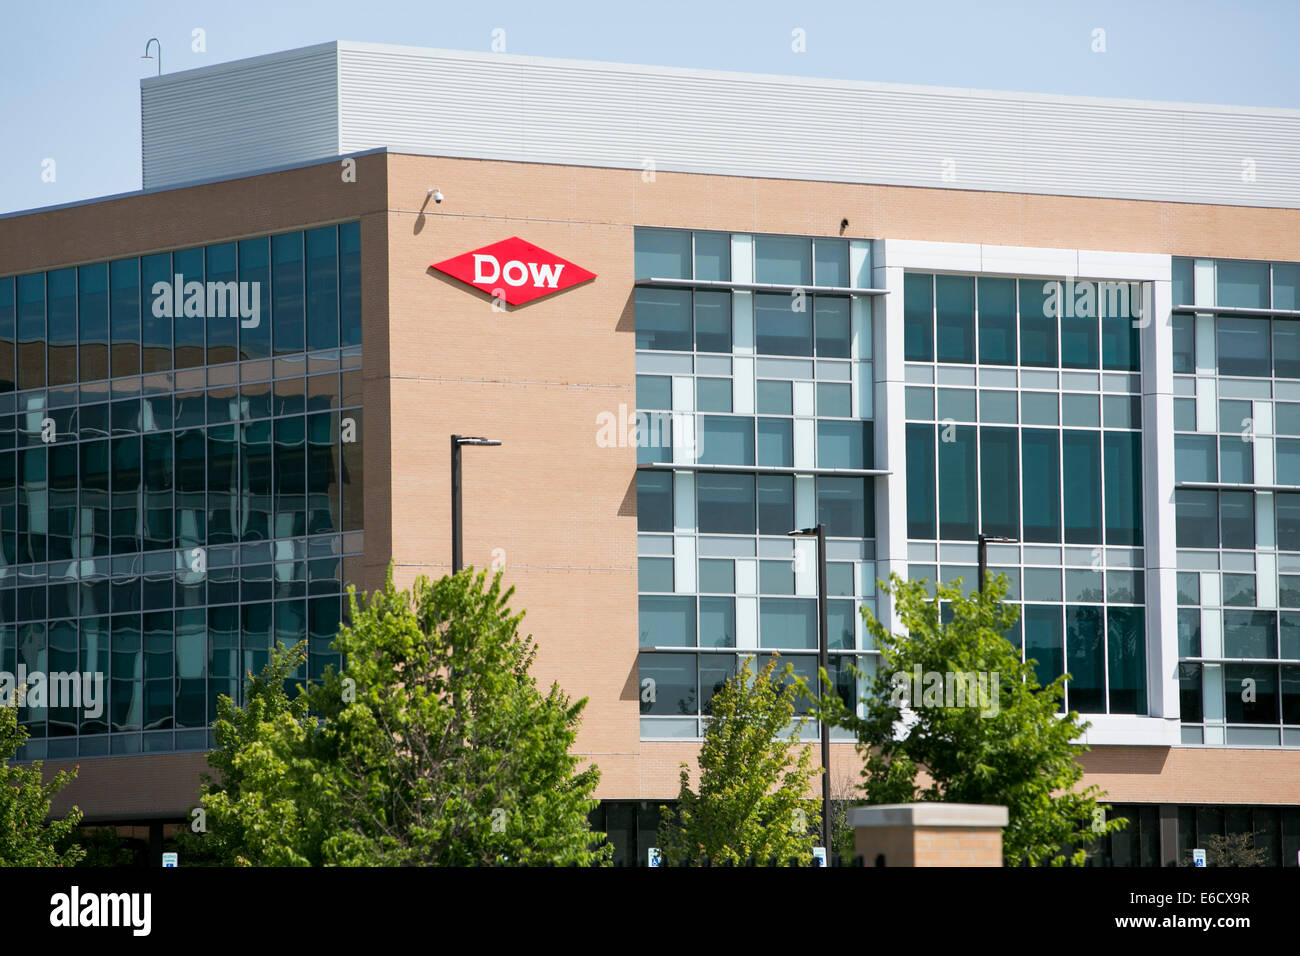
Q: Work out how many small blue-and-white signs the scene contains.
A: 4